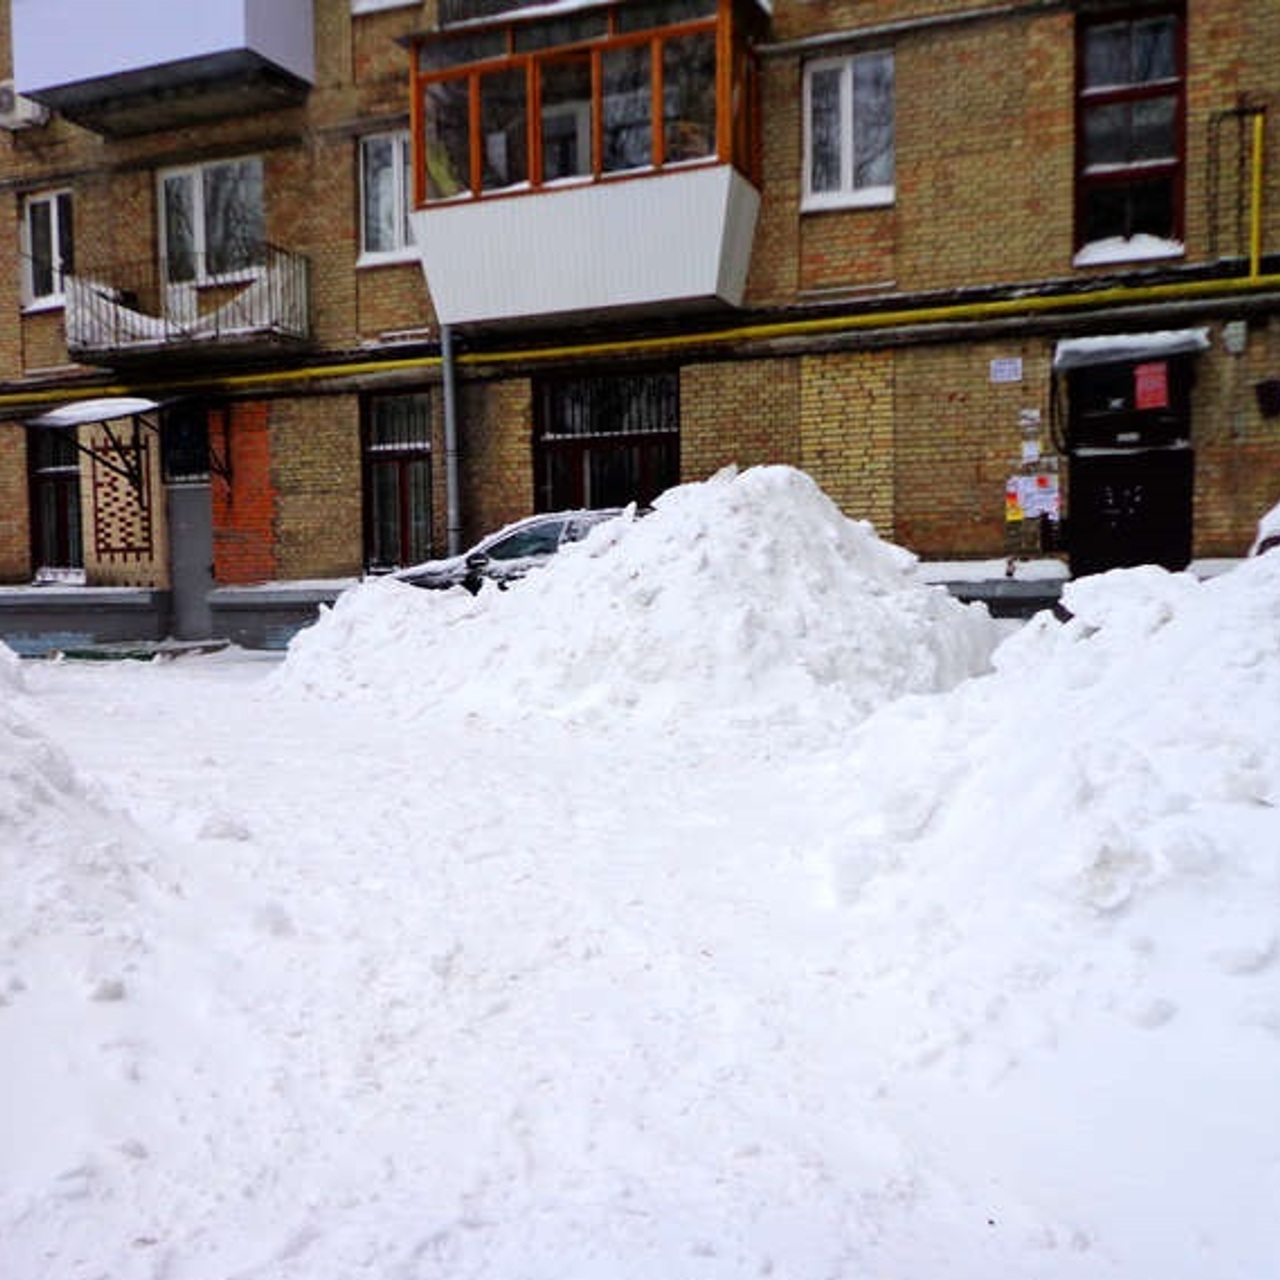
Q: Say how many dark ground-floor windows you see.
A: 3